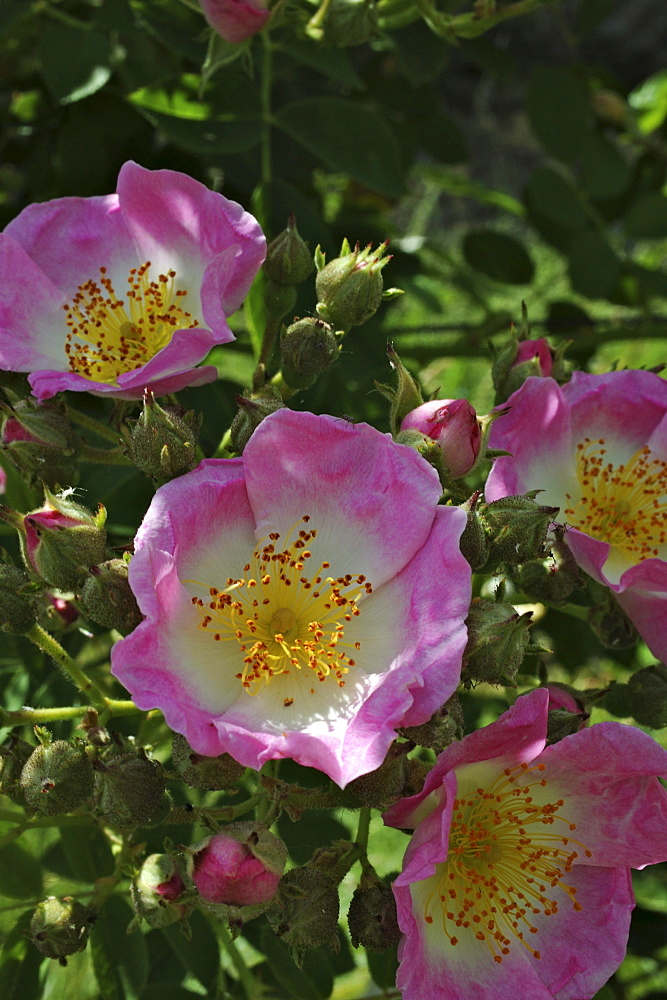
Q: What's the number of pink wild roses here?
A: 4